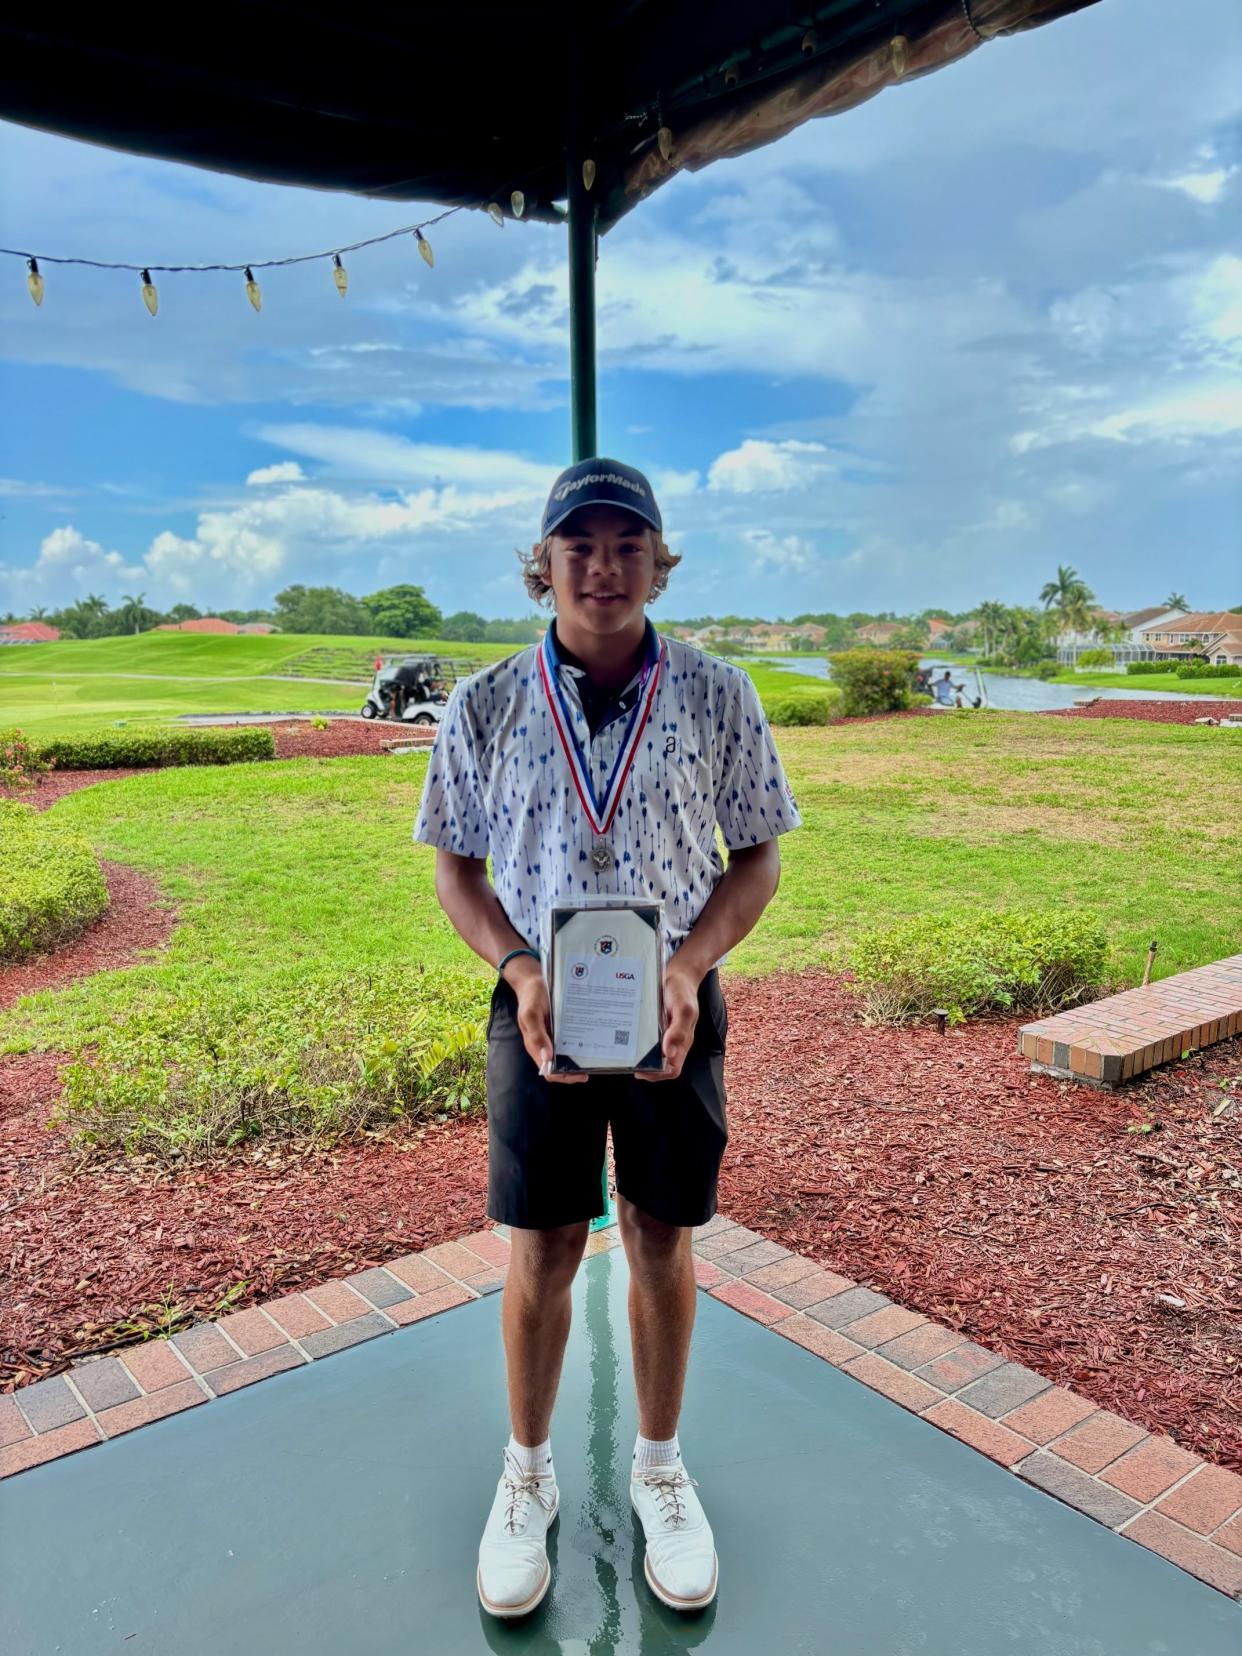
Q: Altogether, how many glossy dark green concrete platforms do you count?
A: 1